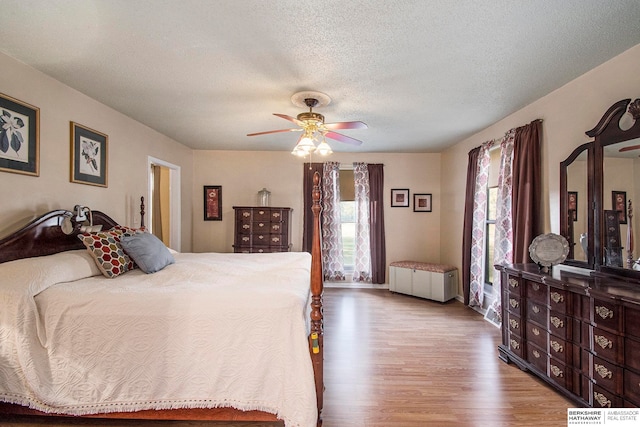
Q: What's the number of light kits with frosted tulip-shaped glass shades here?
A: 1